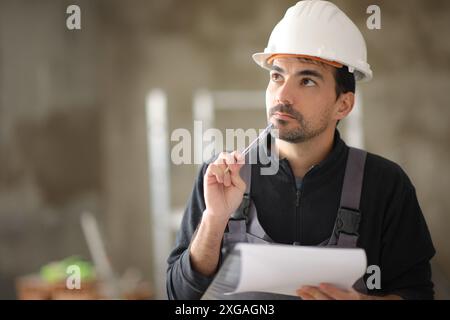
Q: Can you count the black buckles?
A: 2